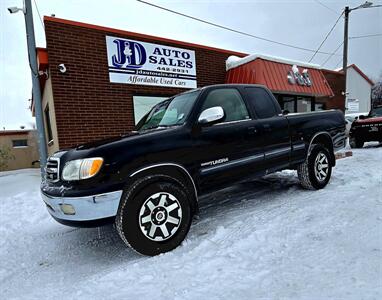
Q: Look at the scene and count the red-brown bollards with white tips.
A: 0